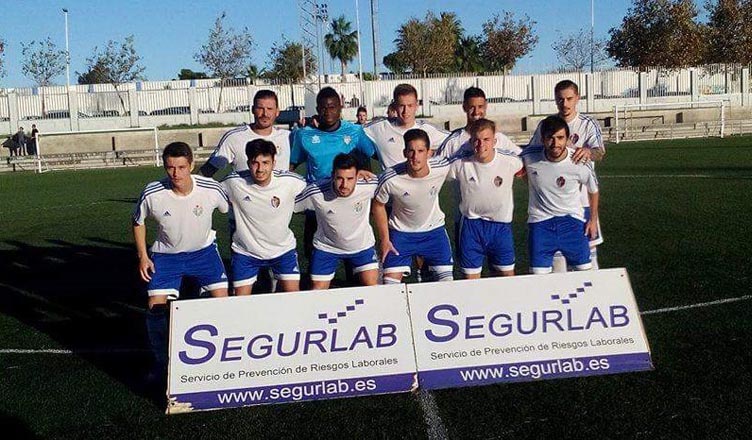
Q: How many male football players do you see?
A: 11